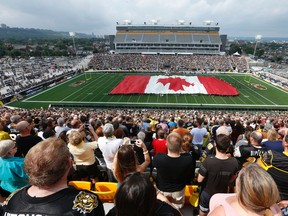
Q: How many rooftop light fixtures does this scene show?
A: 4